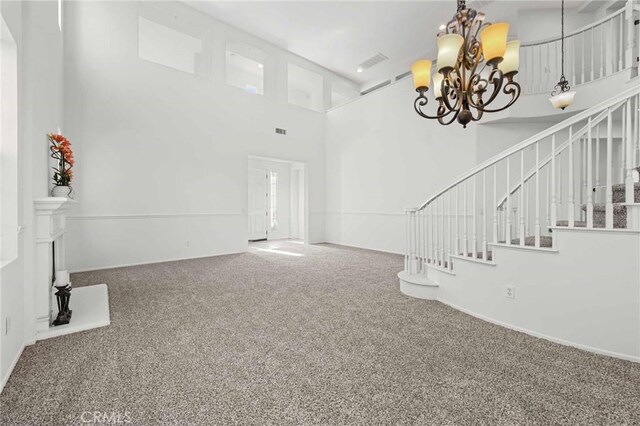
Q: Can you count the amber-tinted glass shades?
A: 2